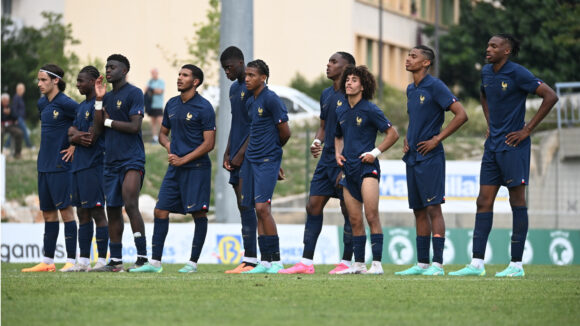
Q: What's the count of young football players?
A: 10